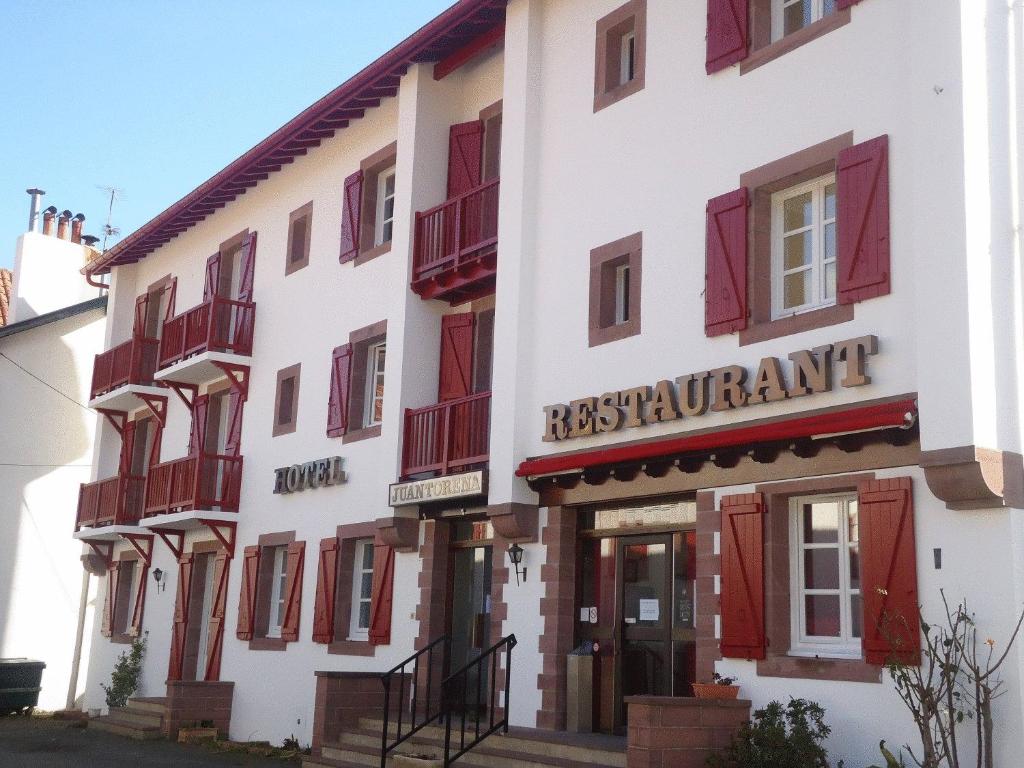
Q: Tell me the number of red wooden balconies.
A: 6